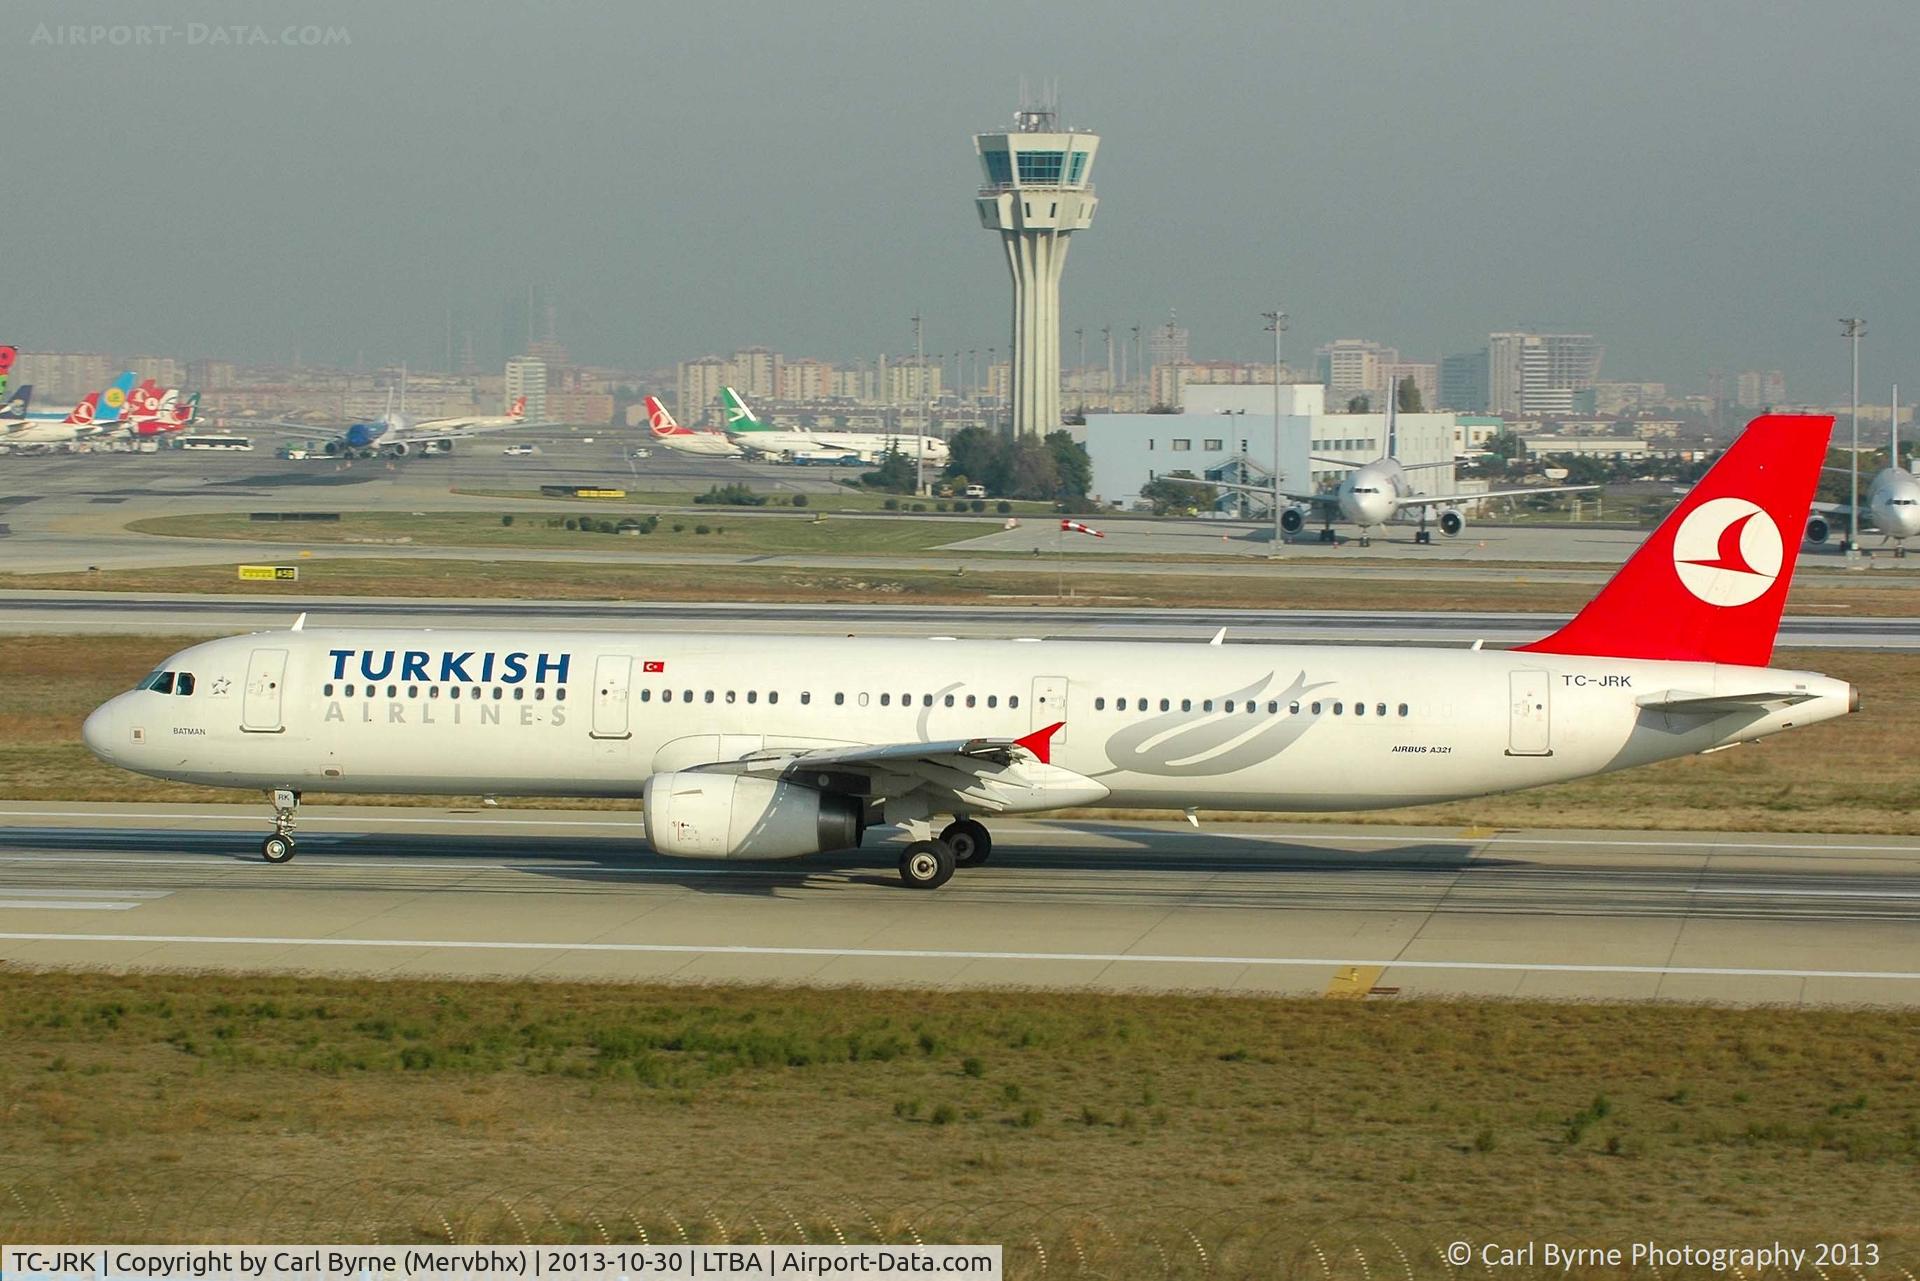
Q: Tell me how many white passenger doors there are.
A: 4